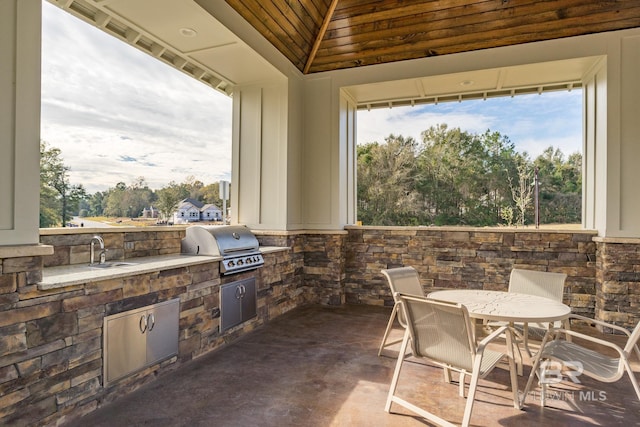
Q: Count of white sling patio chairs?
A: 4